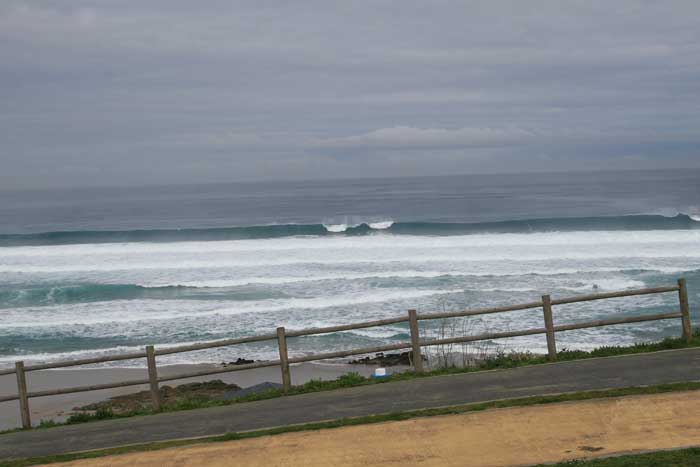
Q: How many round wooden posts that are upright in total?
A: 6